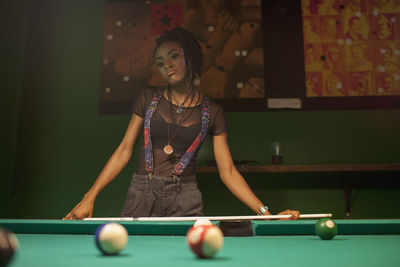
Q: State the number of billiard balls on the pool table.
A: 5